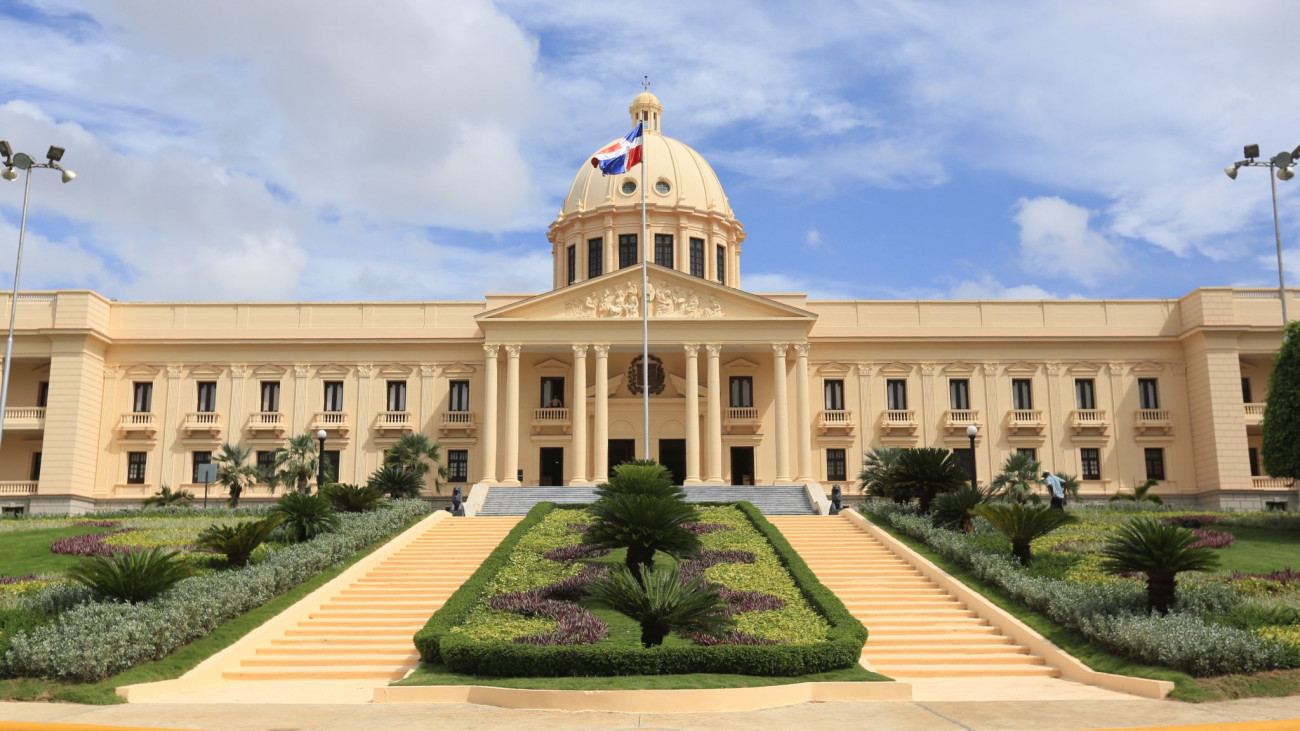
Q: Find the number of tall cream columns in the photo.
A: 8